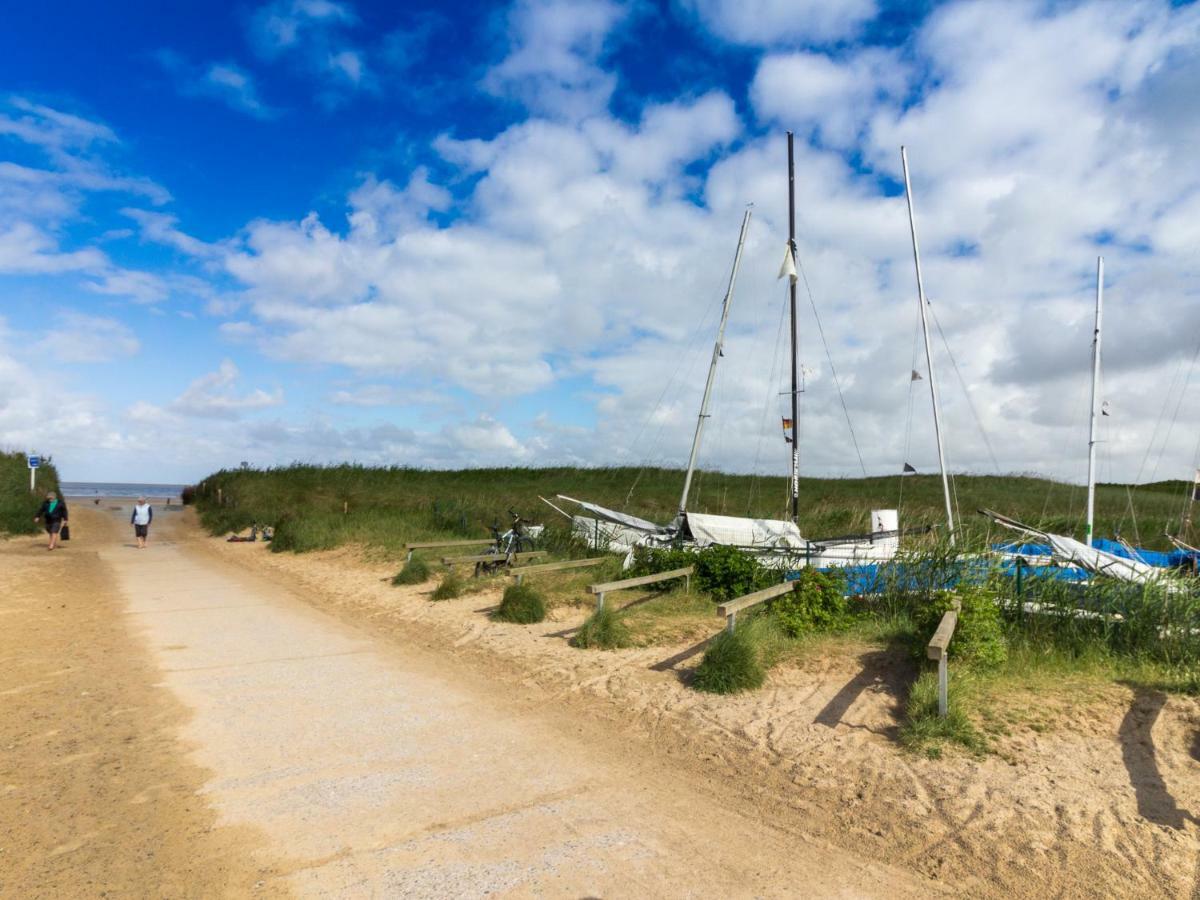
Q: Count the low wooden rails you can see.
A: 6